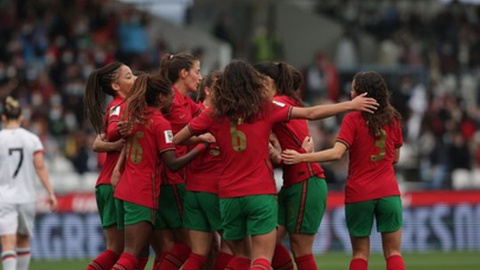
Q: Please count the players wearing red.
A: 7